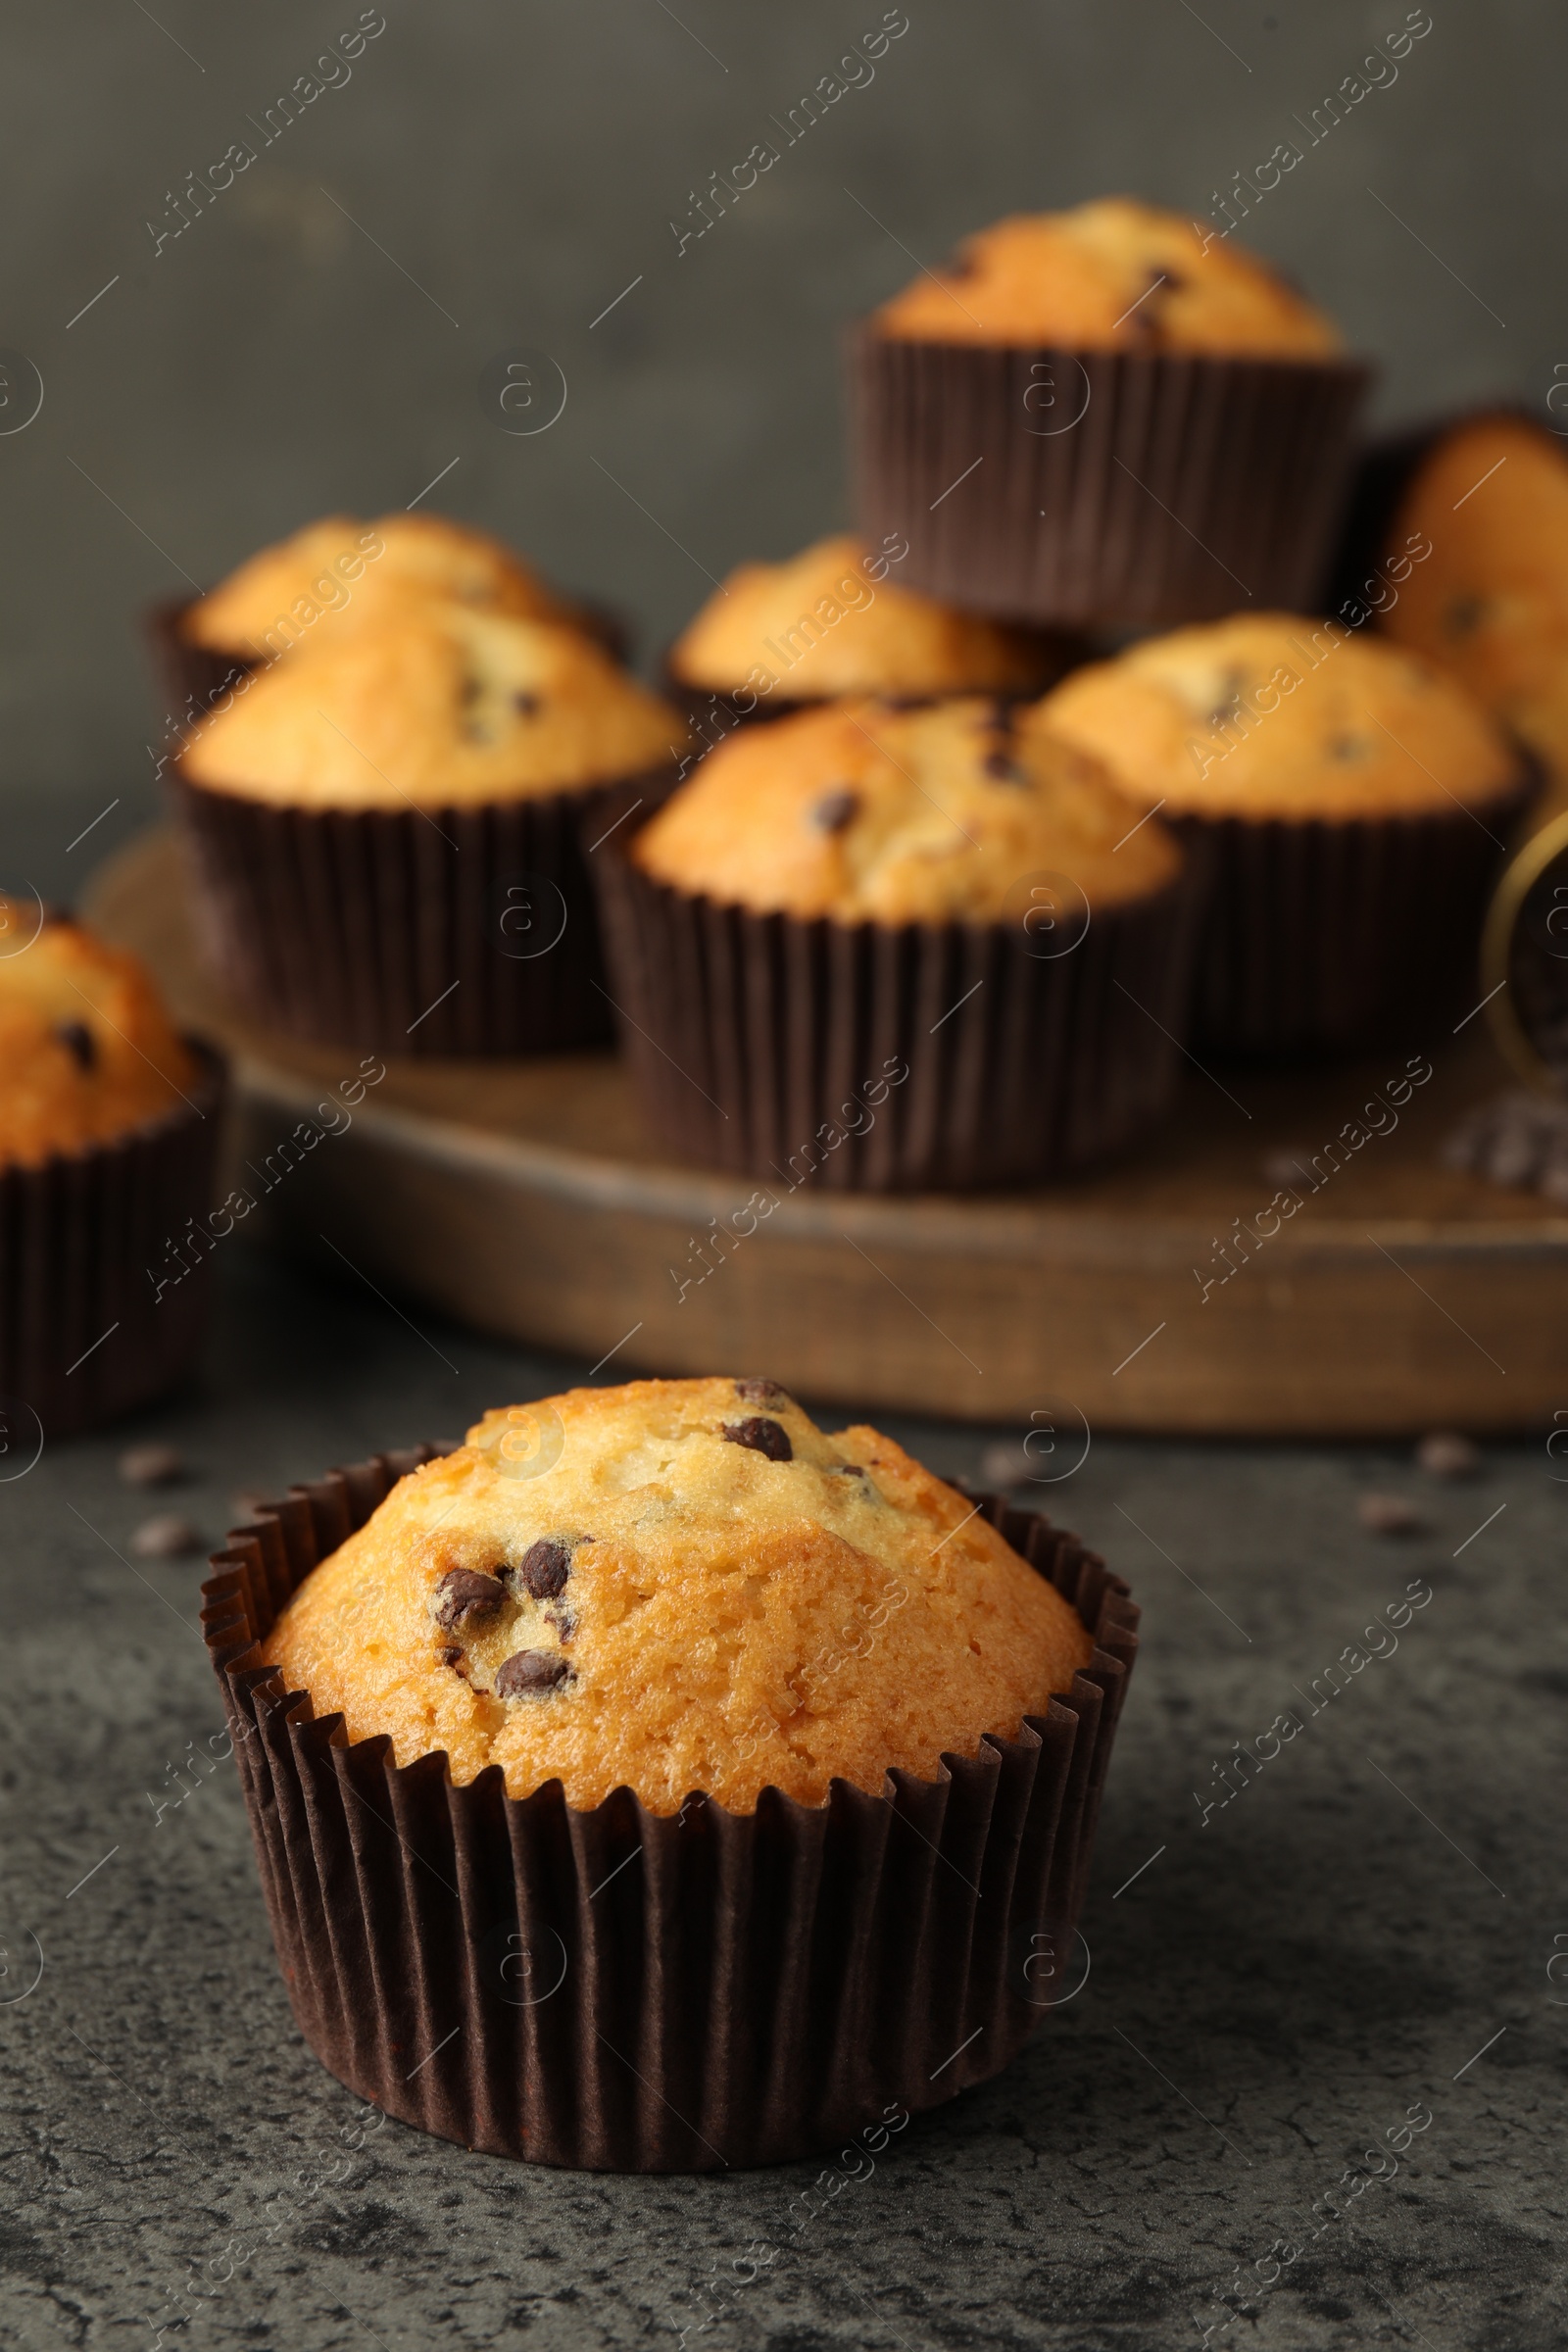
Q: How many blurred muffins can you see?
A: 8